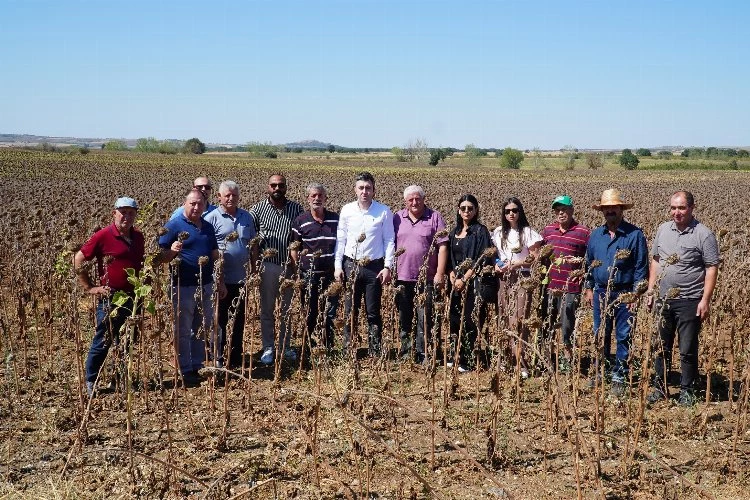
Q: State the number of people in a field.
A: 13